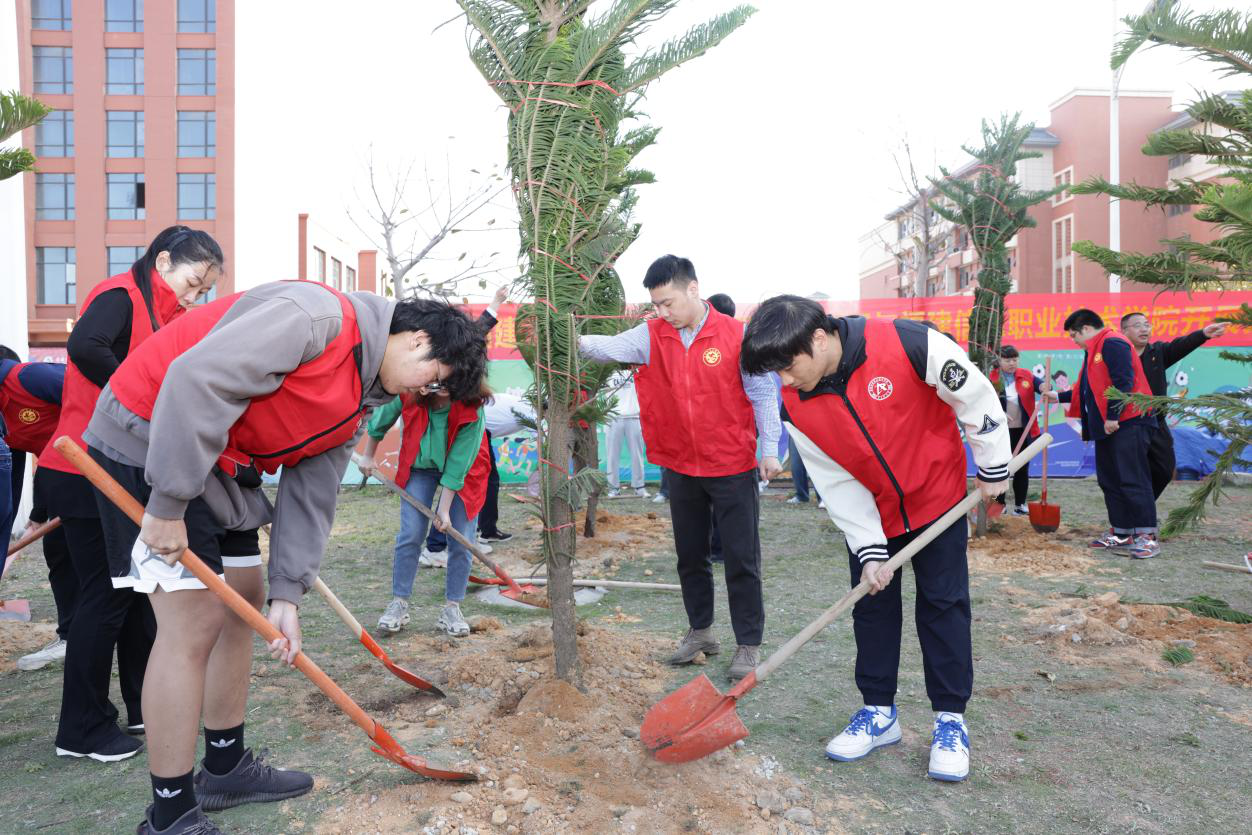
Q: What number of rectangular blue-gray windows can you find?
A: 15